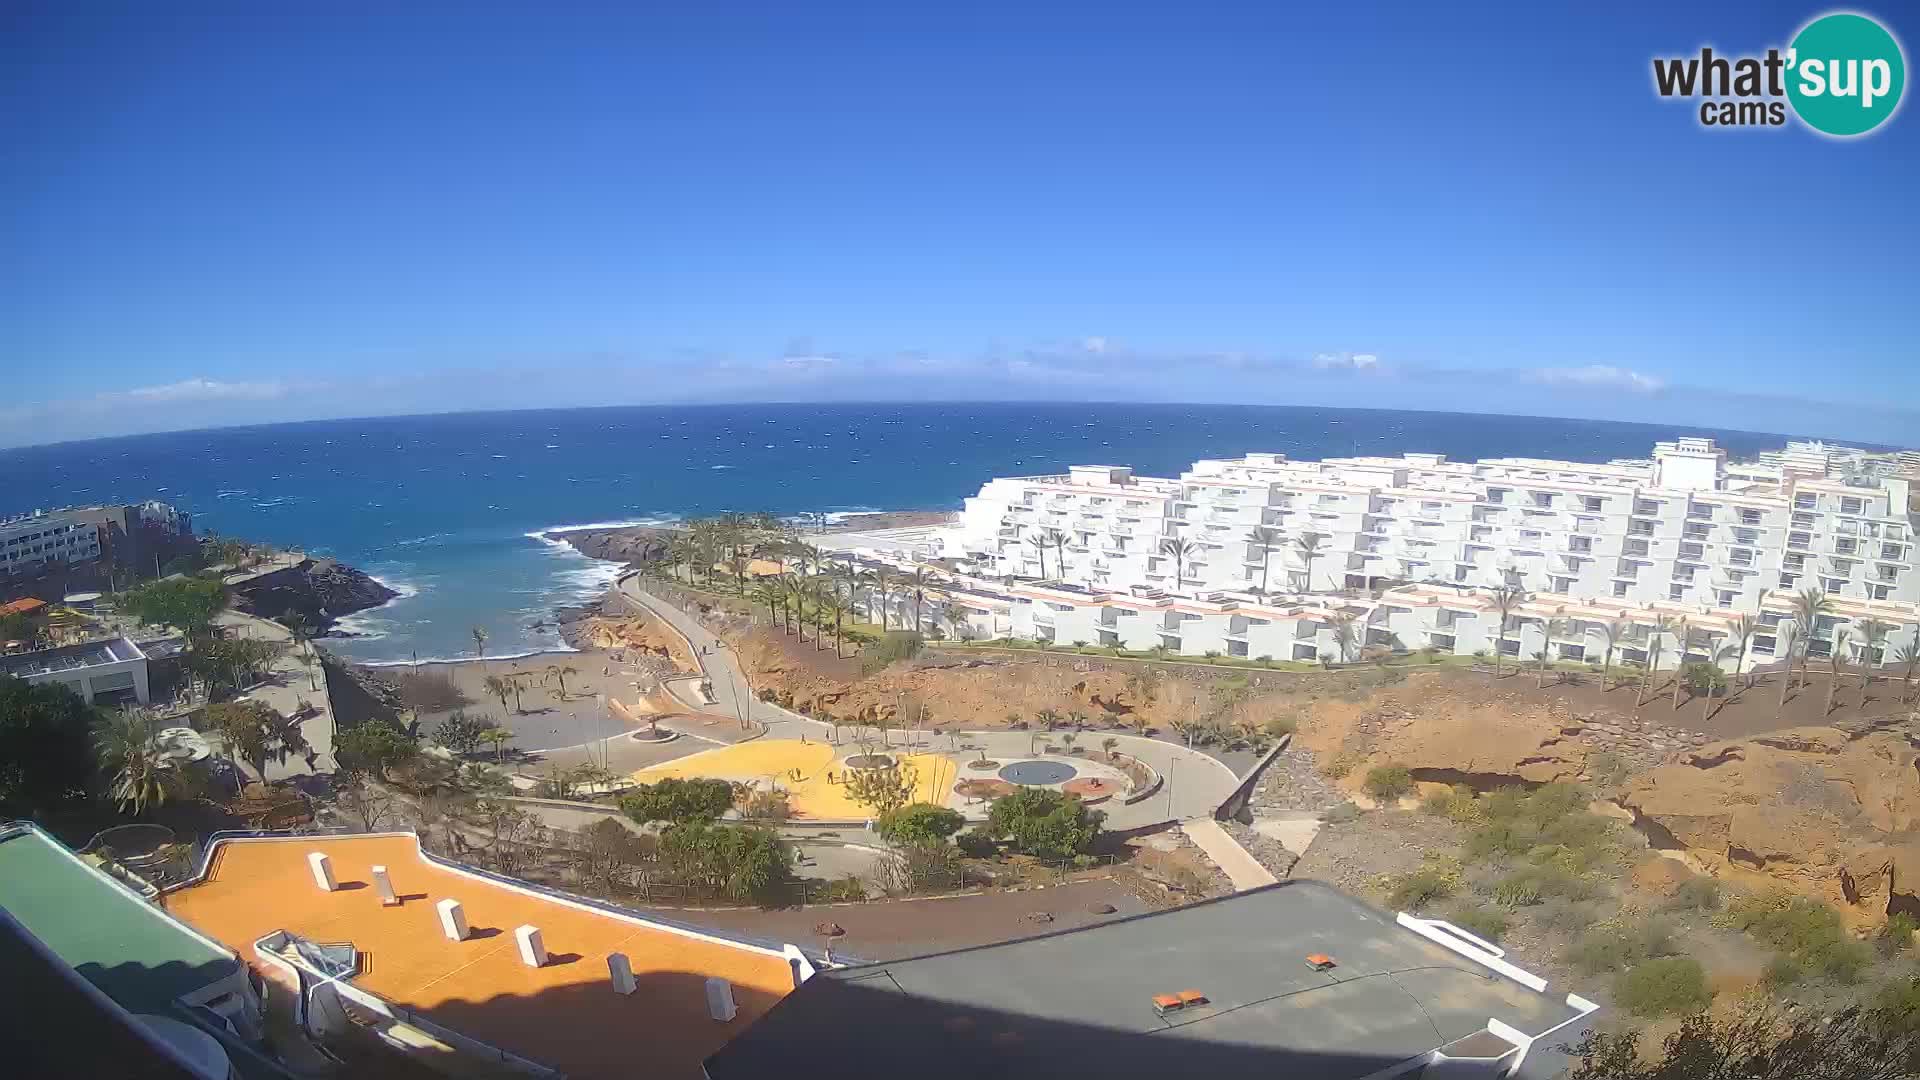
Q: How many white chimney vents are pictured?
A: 6